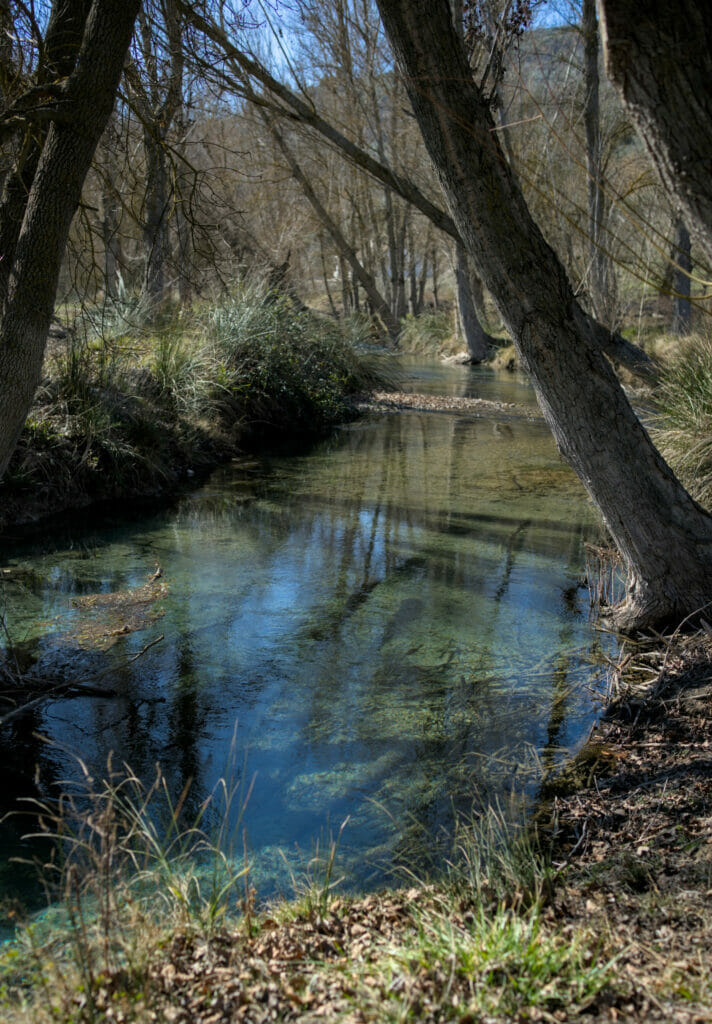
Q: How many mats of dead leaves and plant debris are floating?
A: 1